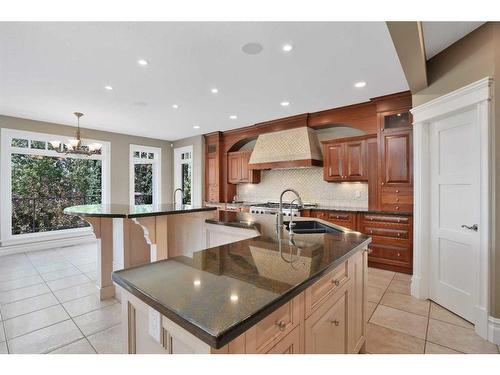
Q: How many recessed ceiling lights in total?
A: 9